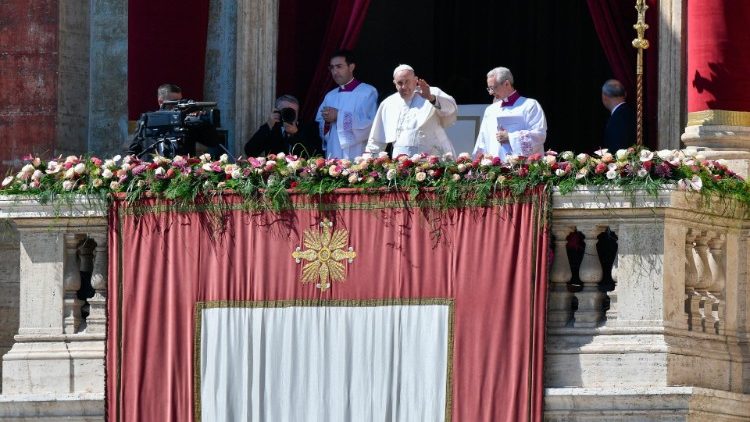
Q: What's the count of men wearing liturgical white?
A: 3